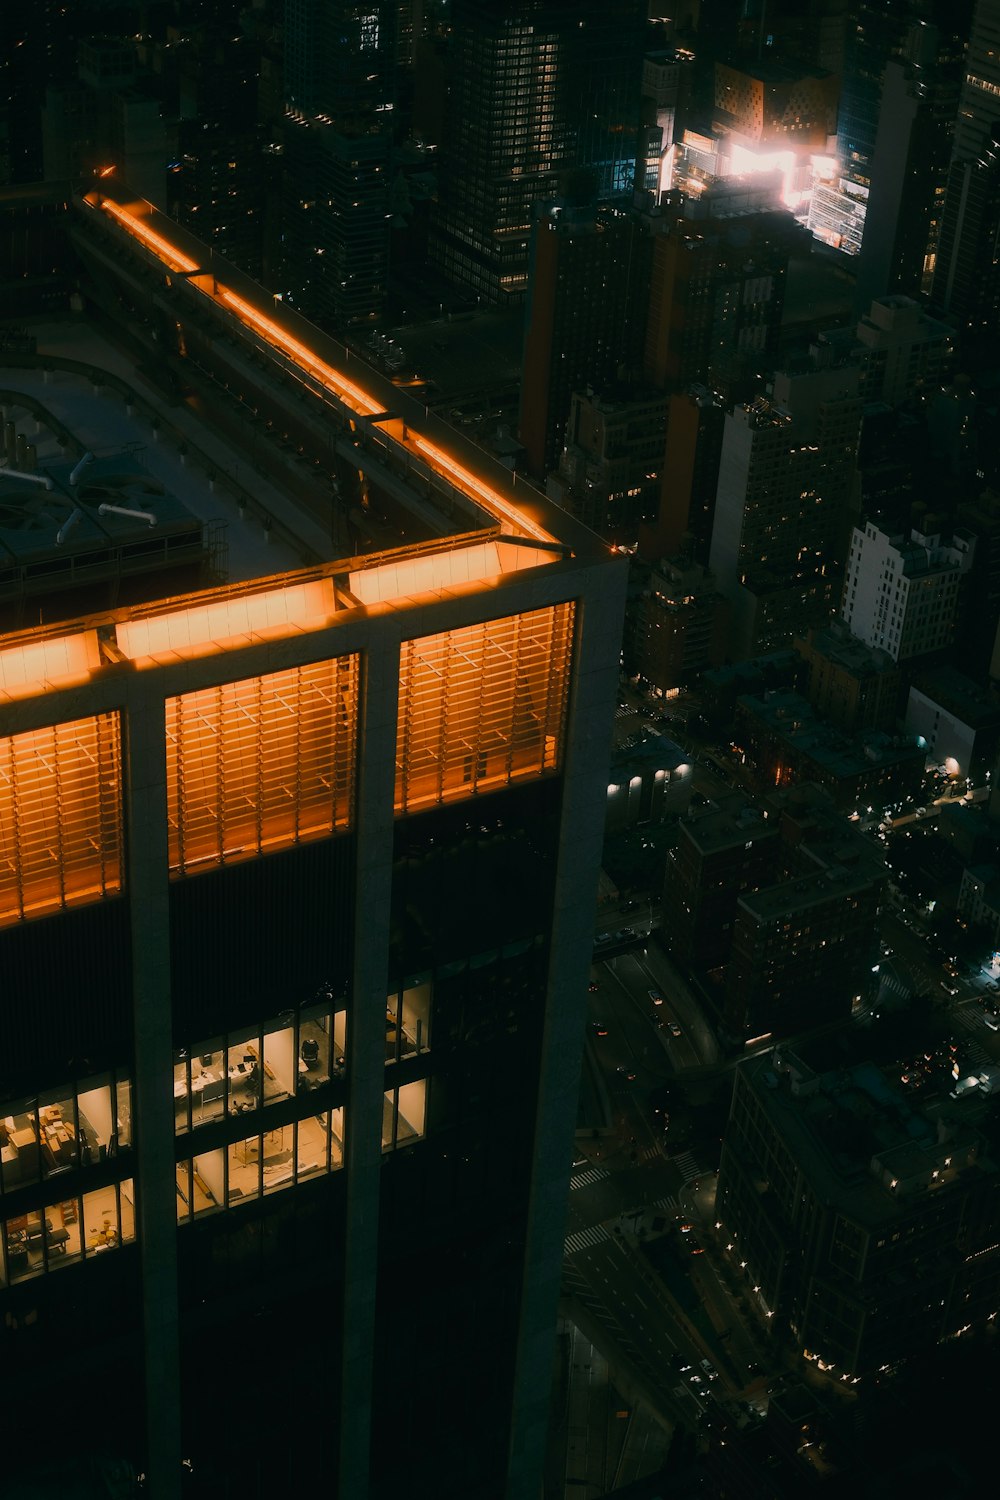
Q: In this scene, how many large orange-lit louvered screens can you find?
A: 3